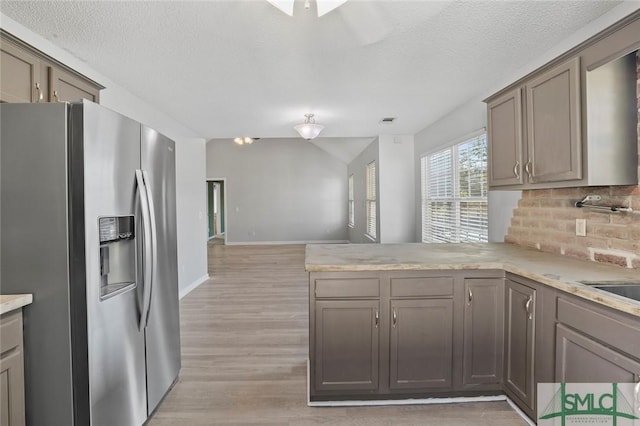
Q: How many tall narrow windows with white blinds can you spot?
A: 2